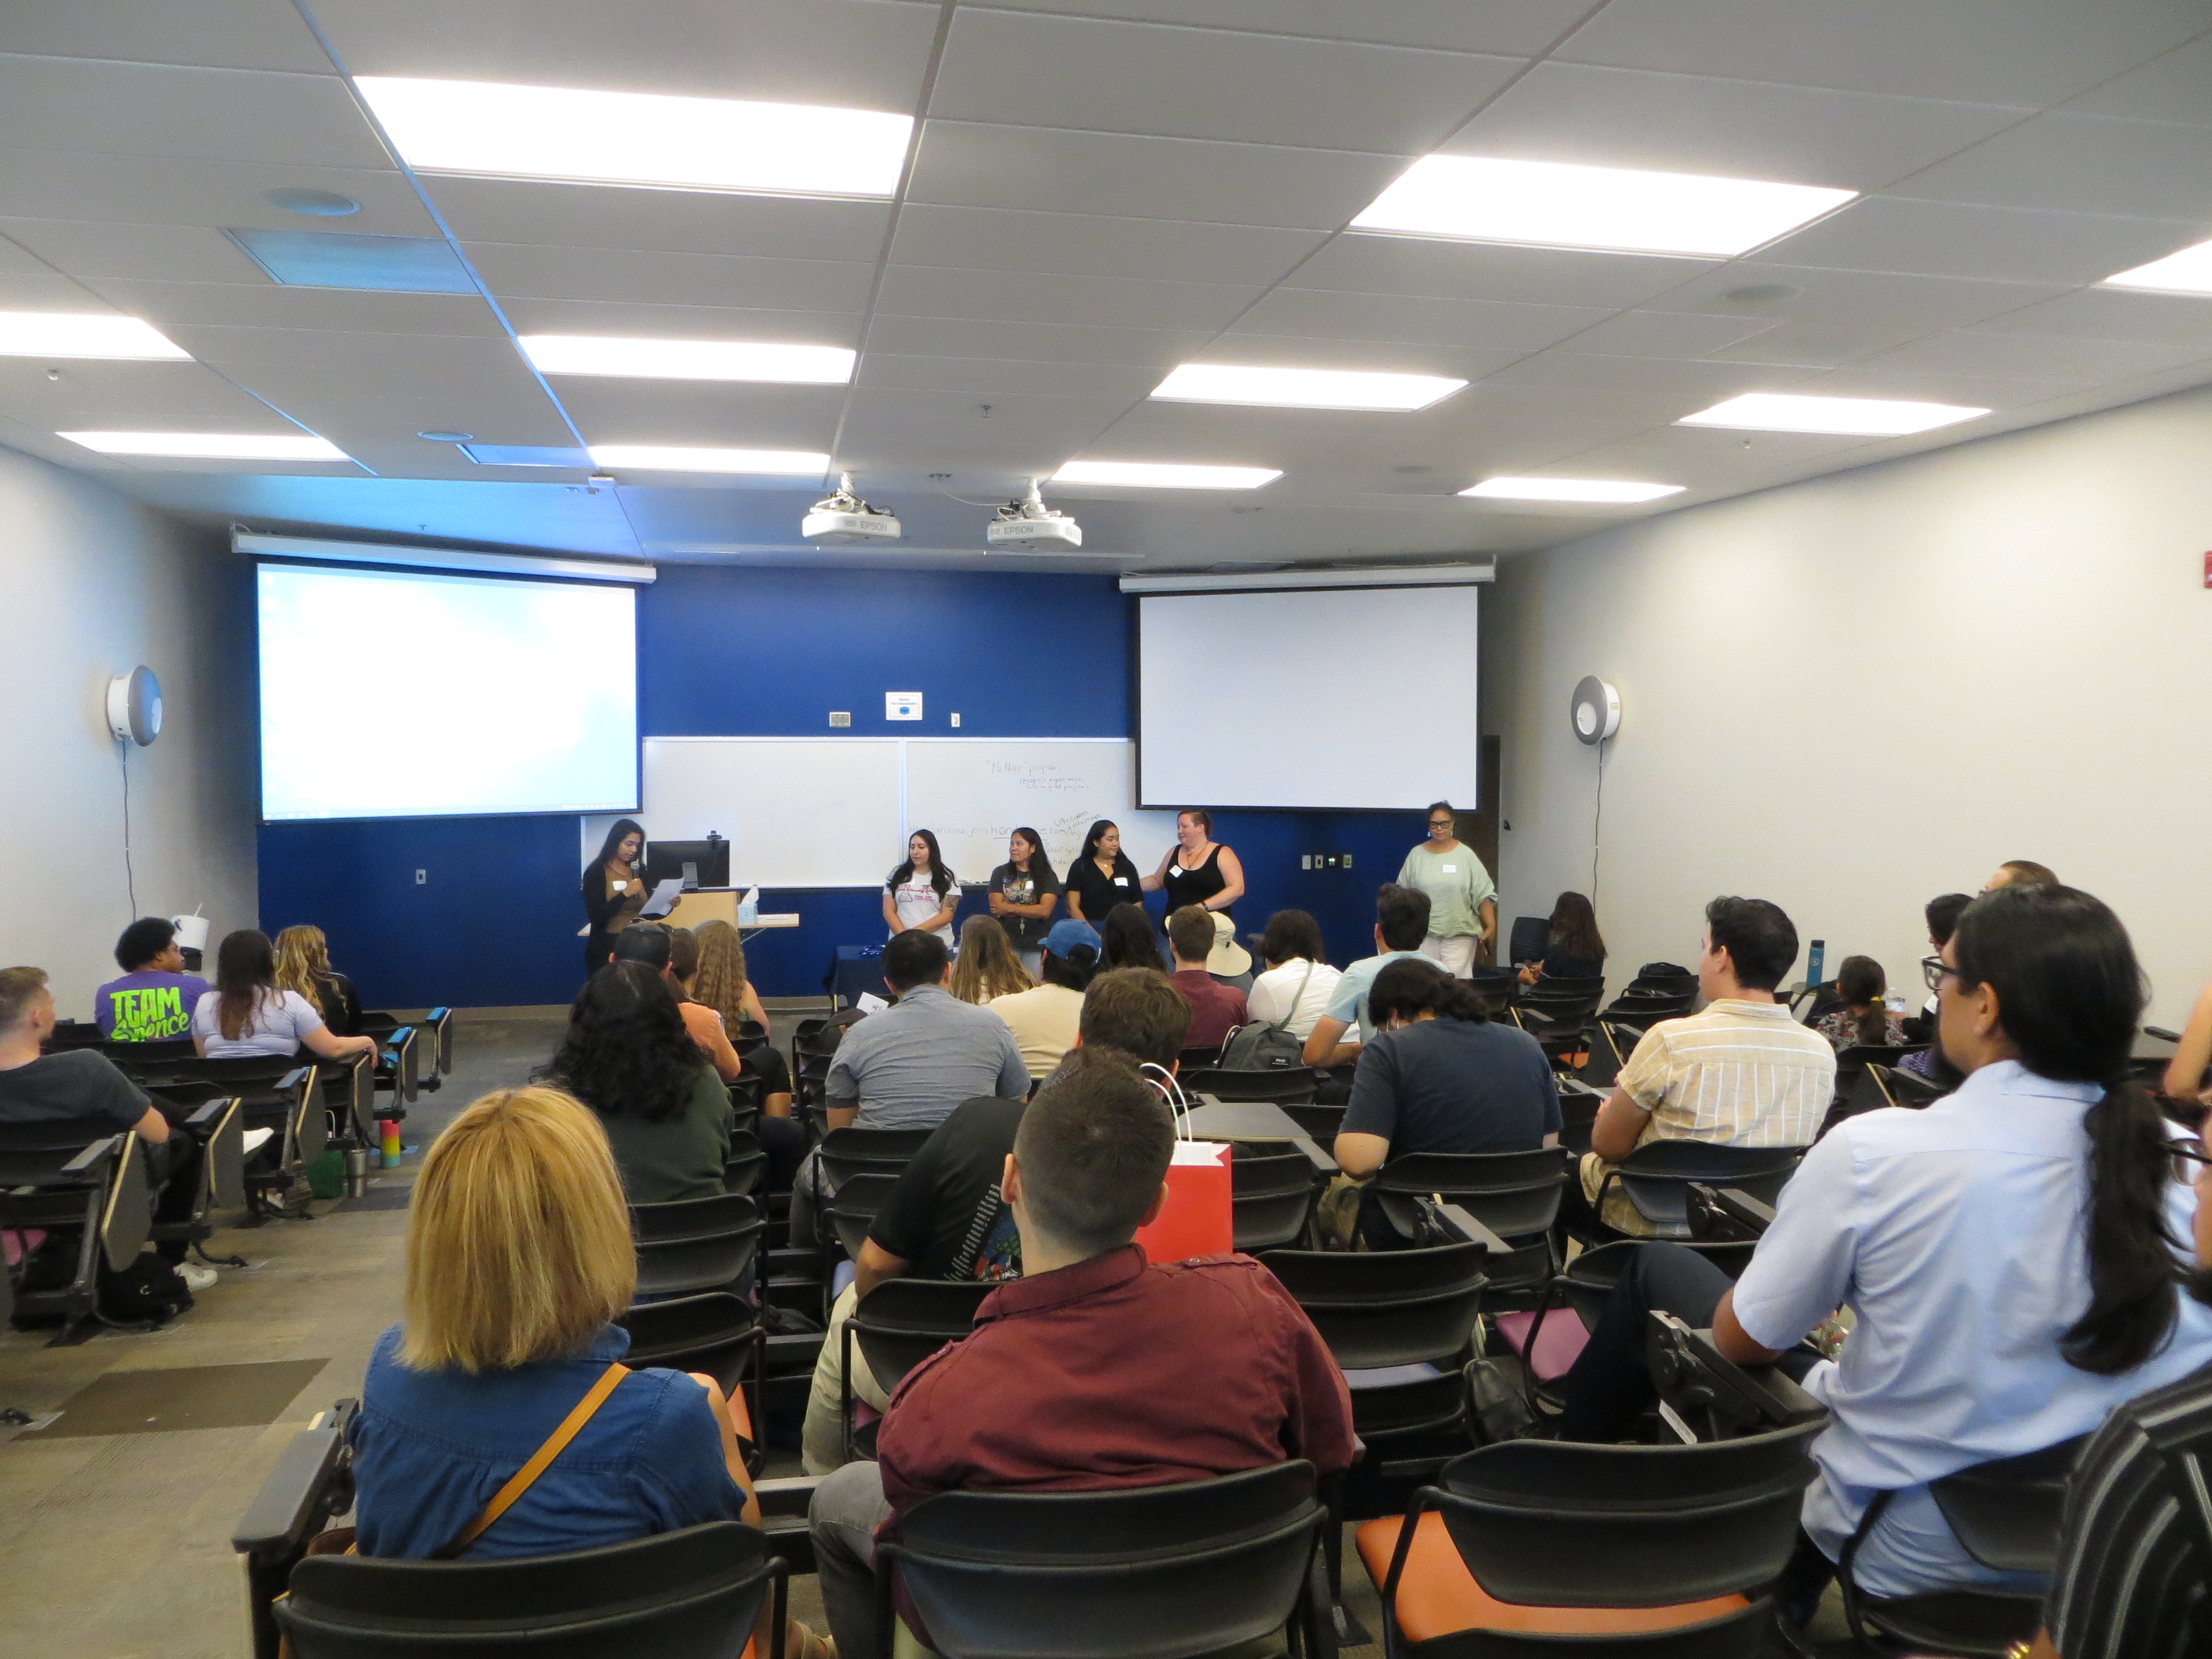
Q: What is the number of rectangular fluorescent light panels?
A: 11